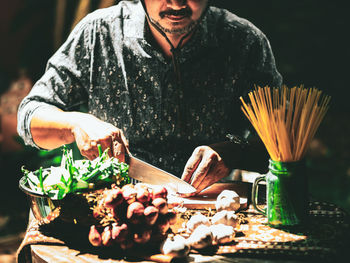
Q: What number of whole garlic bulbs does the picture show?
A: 6